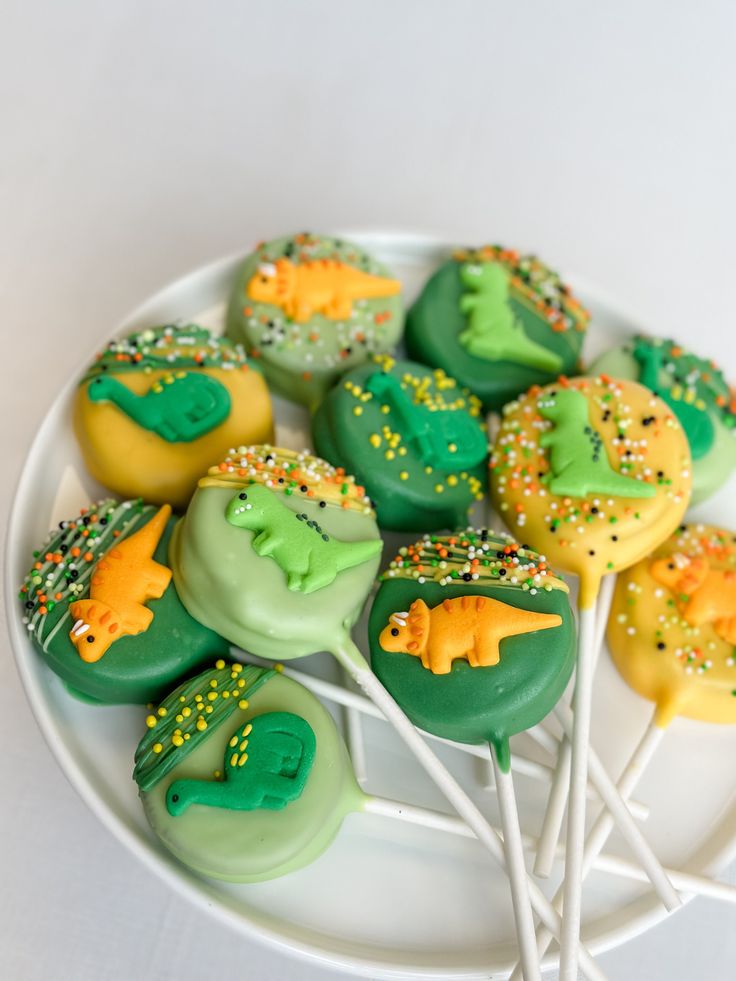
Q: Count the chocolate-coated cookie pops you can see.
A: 11